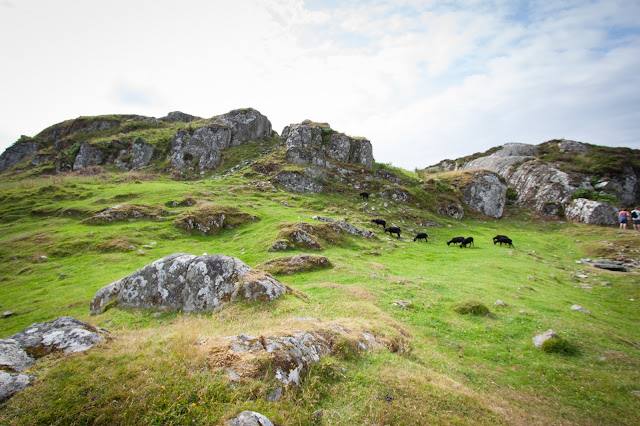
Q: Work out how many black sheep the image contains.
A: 8